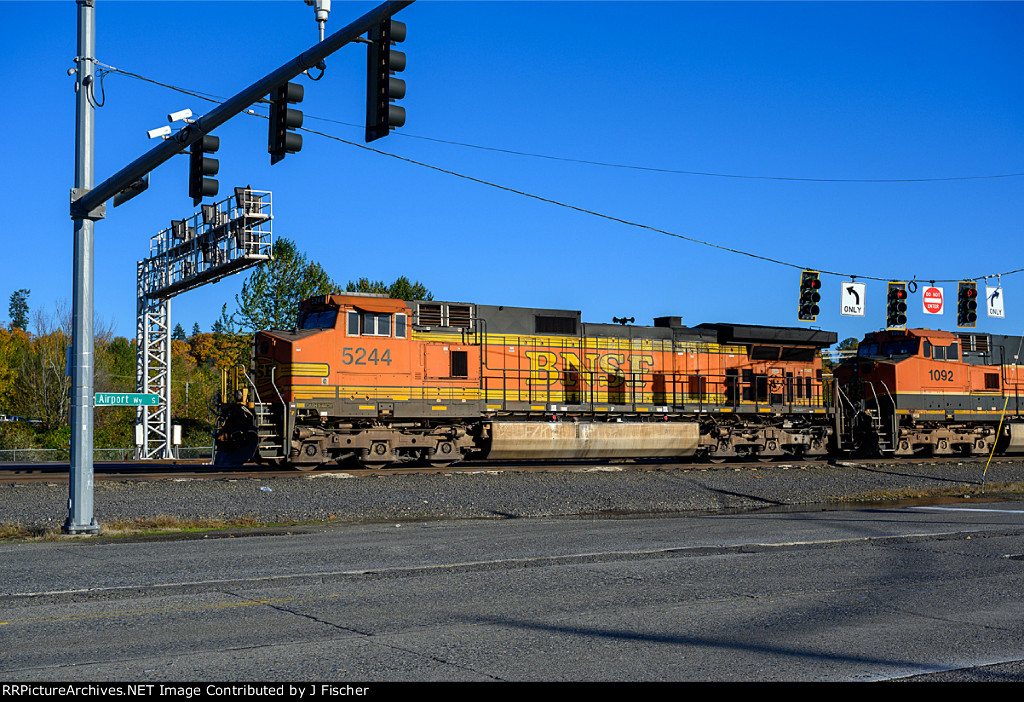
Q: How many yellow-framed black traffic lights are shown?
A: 3